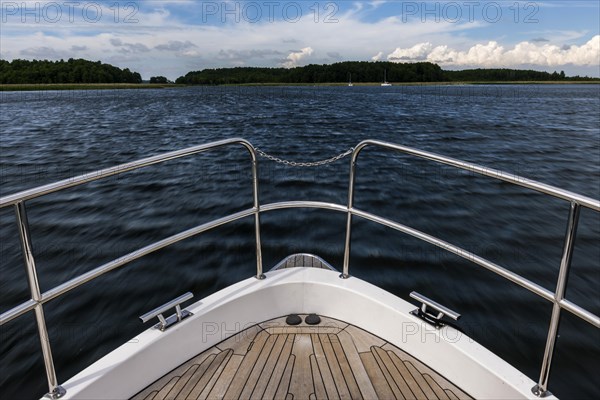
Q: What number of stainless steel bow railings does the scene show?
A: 2